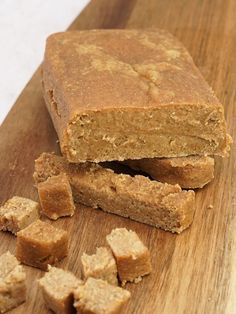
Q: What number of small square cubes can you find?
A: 8